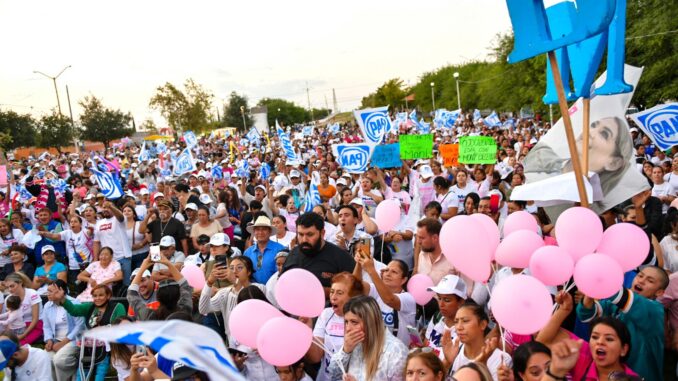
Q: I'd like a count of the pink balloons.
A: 15